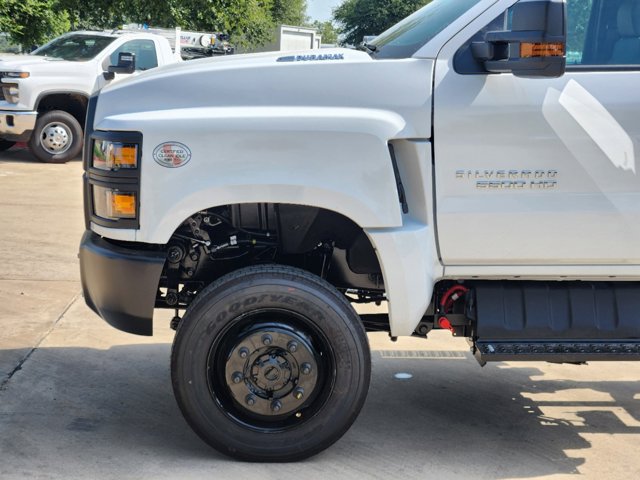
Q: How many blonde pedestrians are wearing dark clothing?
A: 0